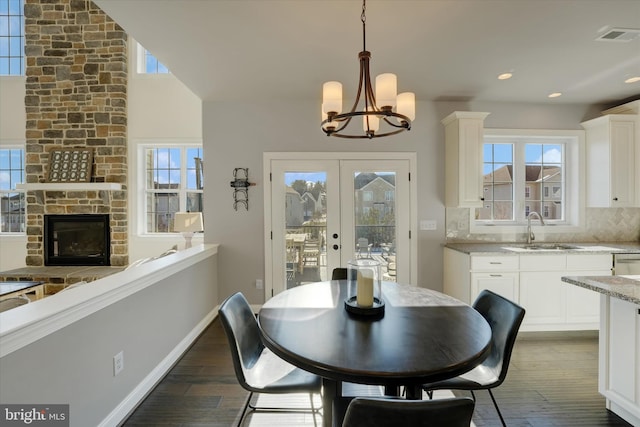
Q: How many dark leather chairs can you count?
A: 4